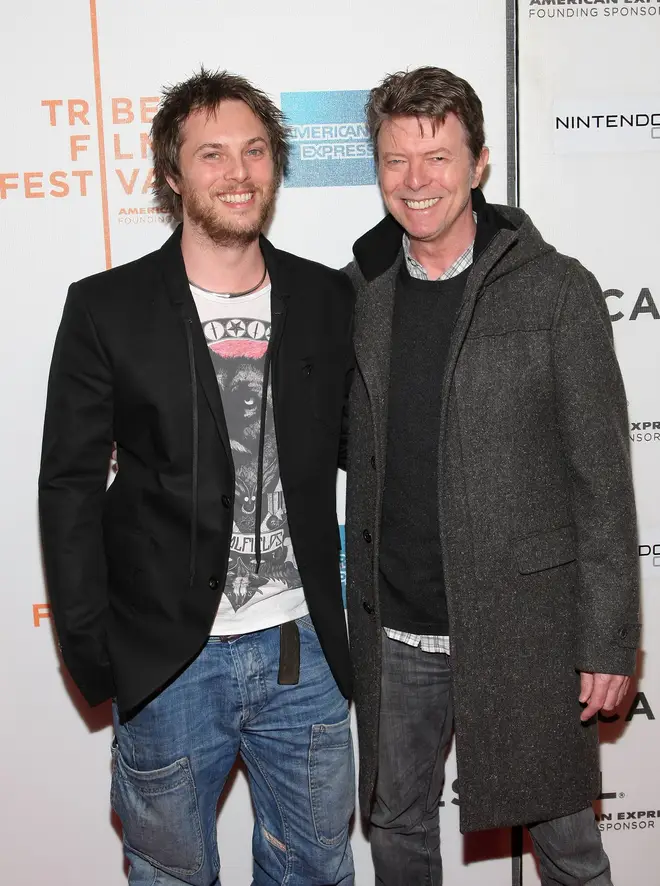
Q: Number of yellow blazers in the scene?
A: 0